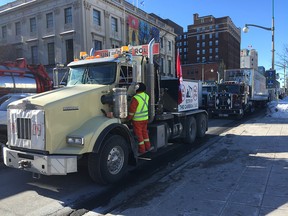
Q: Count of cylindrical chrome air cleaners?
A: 1